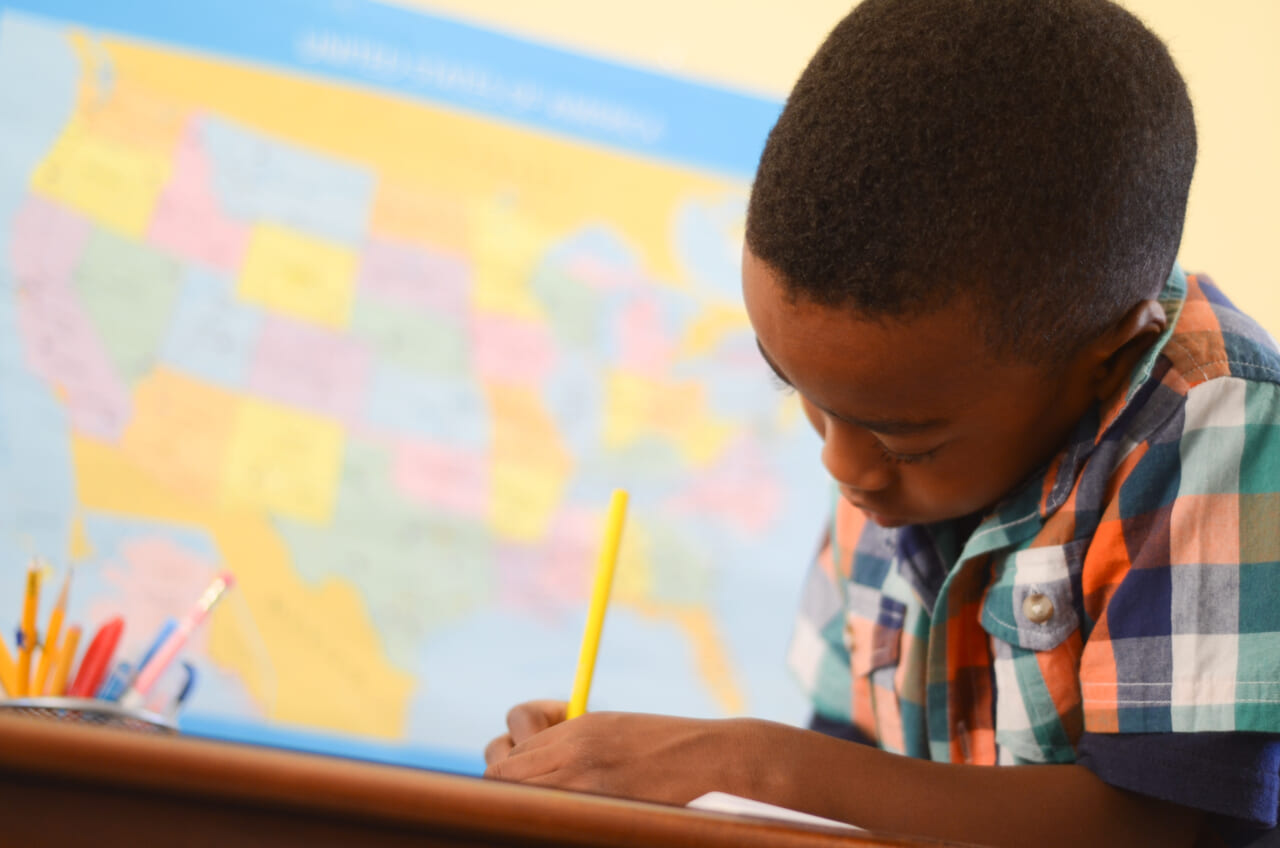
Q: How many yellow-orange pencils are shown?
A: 4